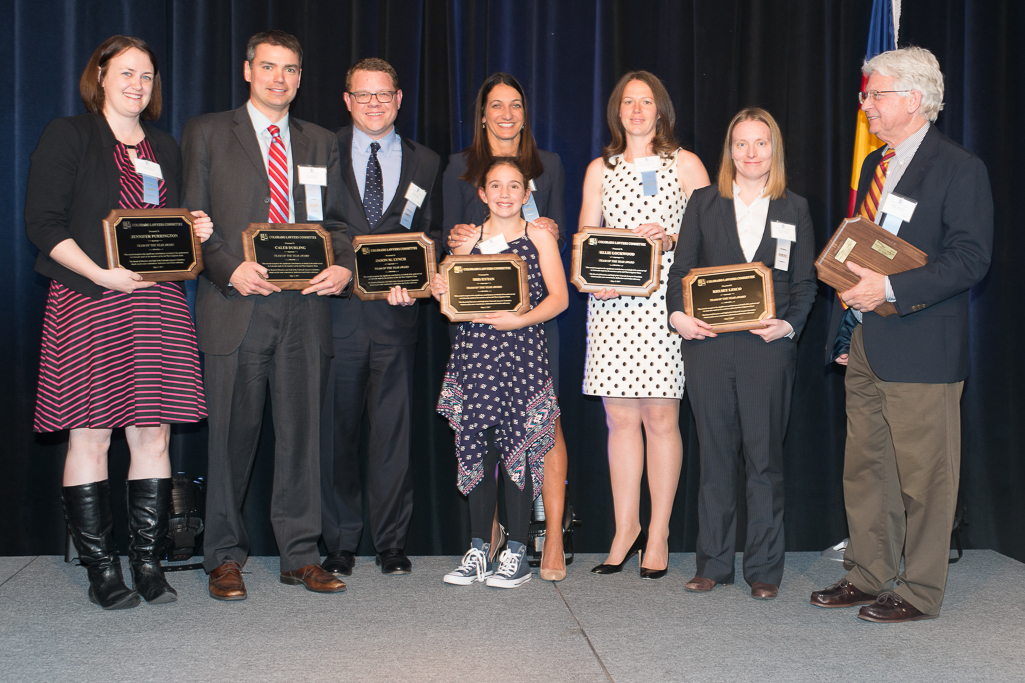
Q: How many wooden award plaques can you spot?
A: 7